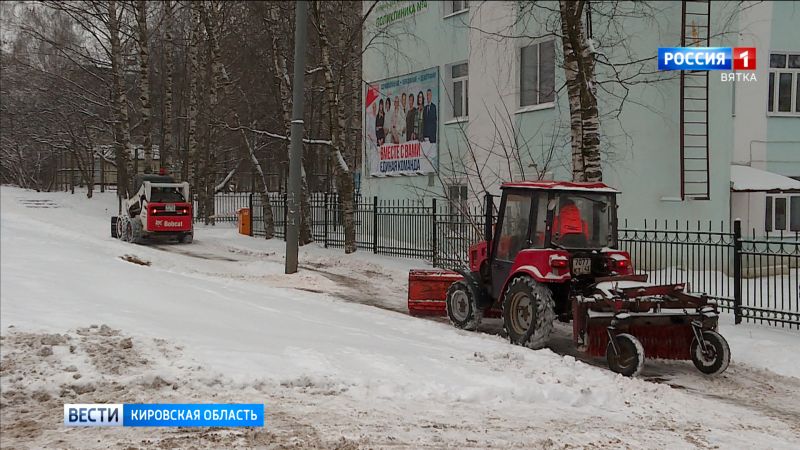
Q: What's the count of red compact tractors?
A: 1